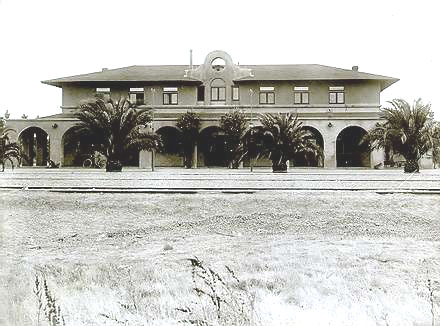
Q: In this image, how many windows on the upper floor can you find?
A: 9